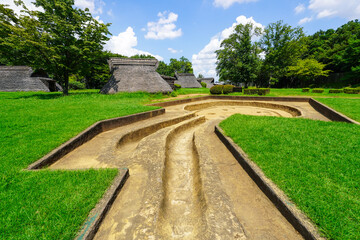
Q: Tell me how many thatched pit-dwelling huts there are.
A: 4